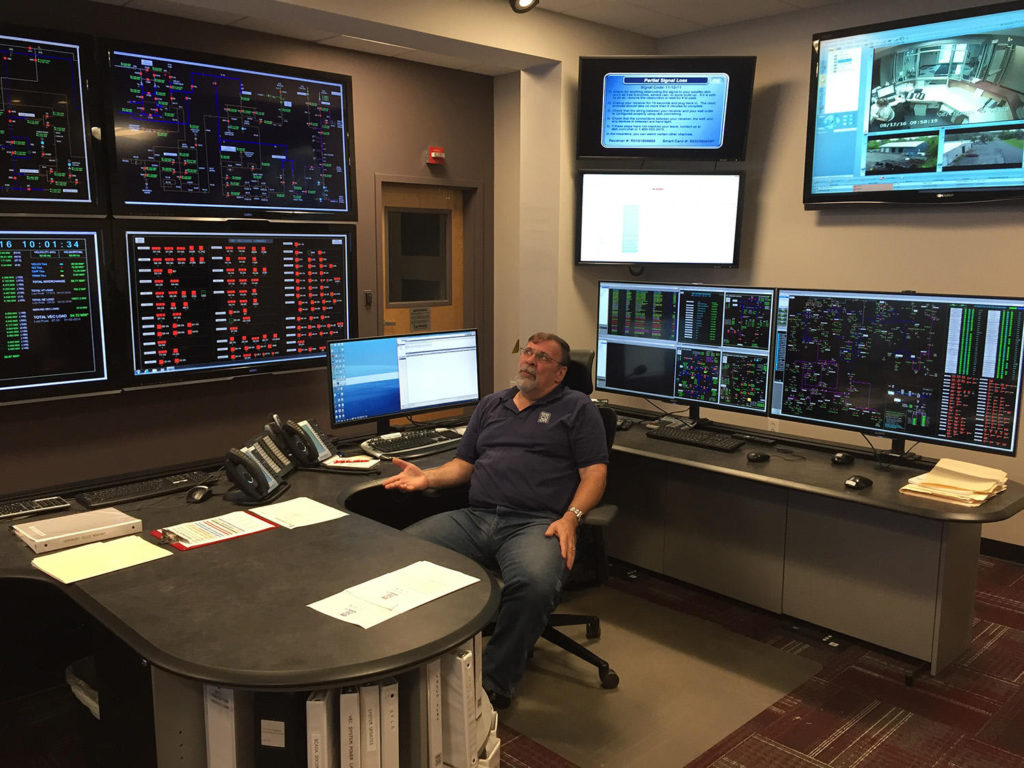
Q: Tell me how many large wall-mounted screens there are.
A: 7